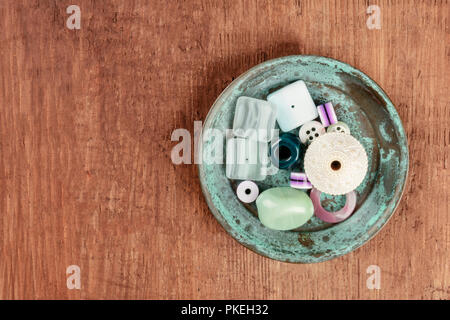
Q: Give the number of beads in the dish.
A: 12